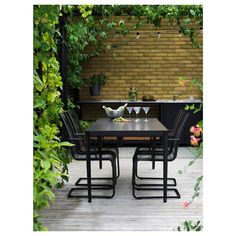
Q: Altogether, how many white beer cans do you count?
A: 0